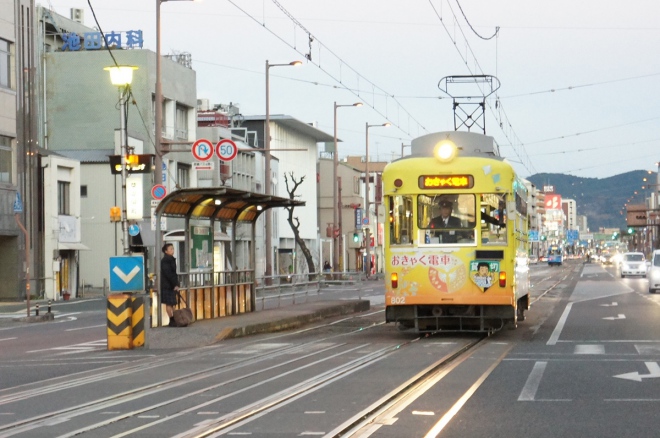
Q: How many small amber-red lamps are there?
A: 2